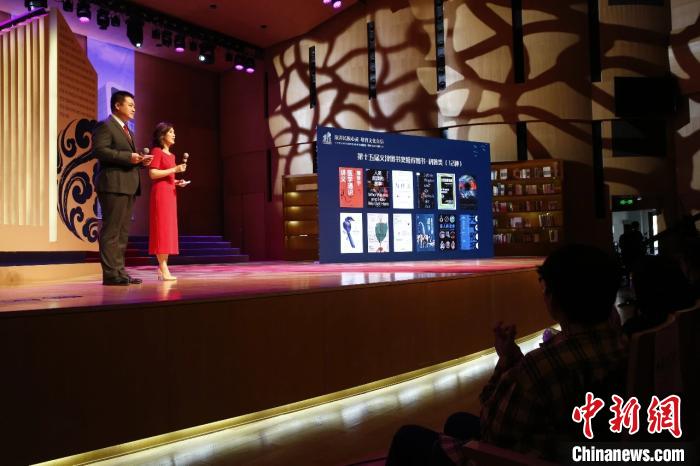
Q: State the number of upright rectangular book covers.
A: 12